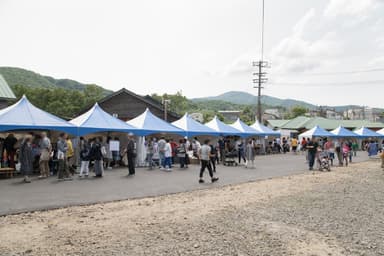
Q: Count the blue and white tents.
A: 11